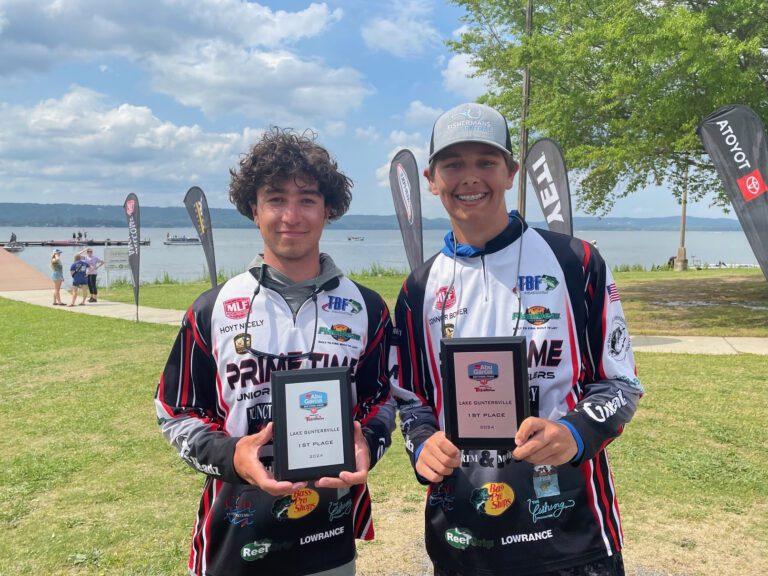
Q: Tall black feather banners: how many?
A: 5